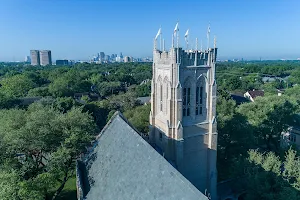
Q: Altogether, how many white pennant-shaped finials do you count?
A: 4